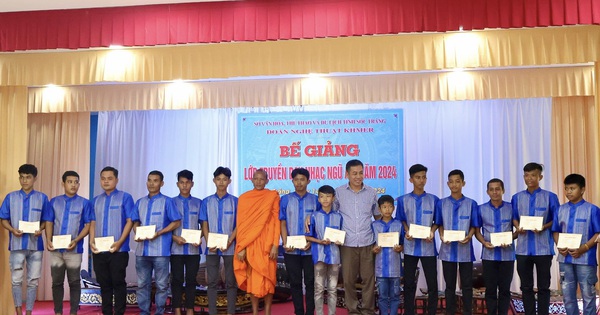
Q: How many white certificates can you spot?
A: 14